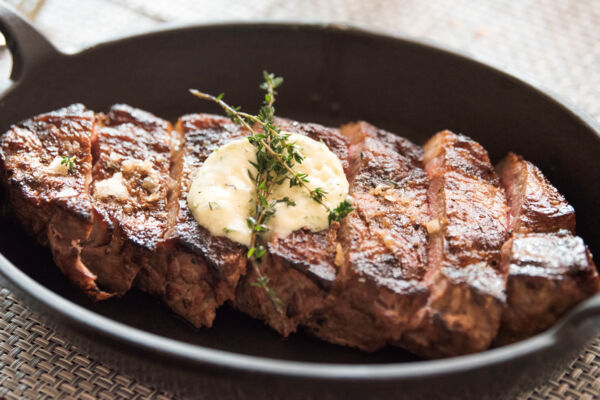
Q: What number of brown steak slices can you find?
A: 7